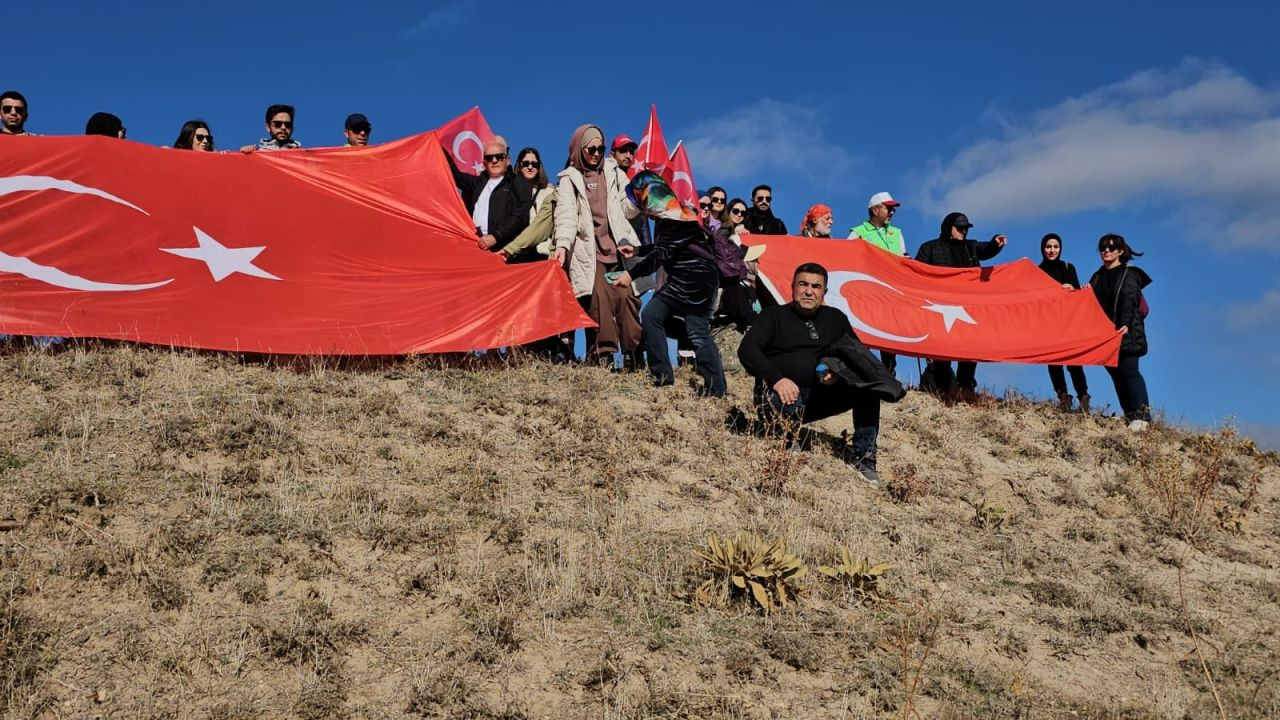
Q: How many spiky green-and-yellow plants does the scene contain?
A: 2